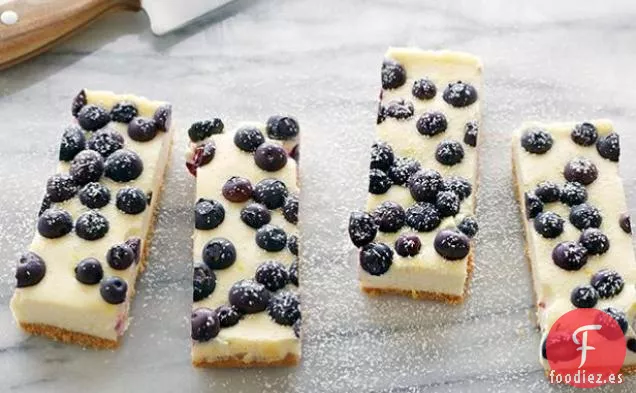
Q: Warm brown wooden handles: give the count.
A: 1